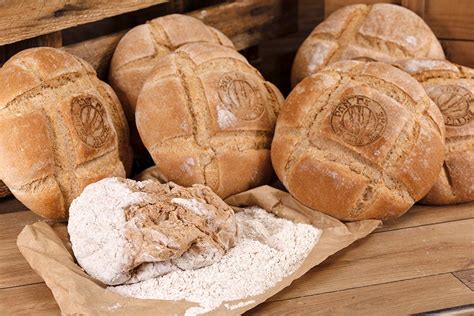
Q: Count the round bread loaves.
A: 6